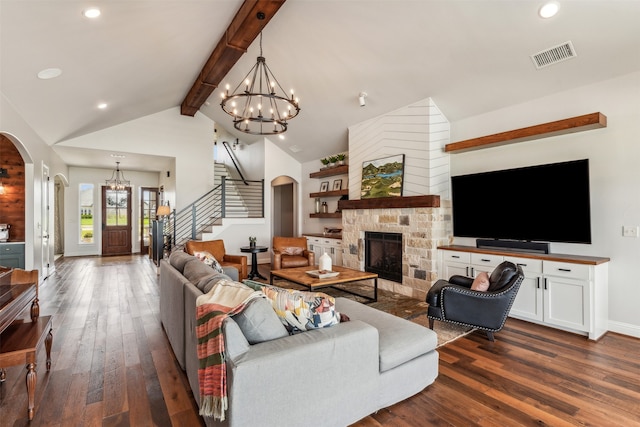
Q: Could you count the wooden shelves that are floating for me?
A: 4